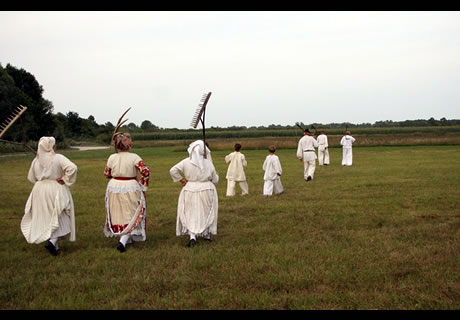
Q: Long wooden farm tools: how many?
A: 3